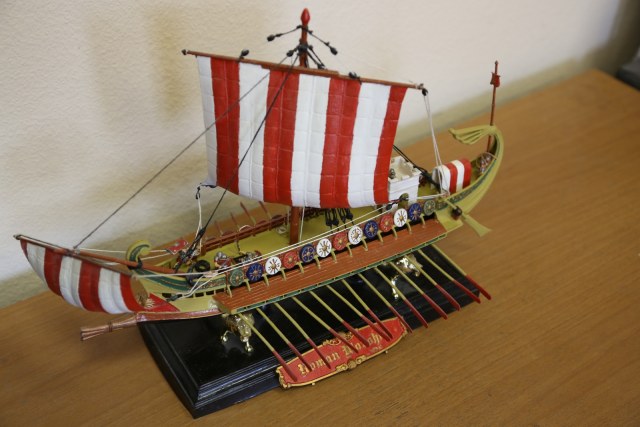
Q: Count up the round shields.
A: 13